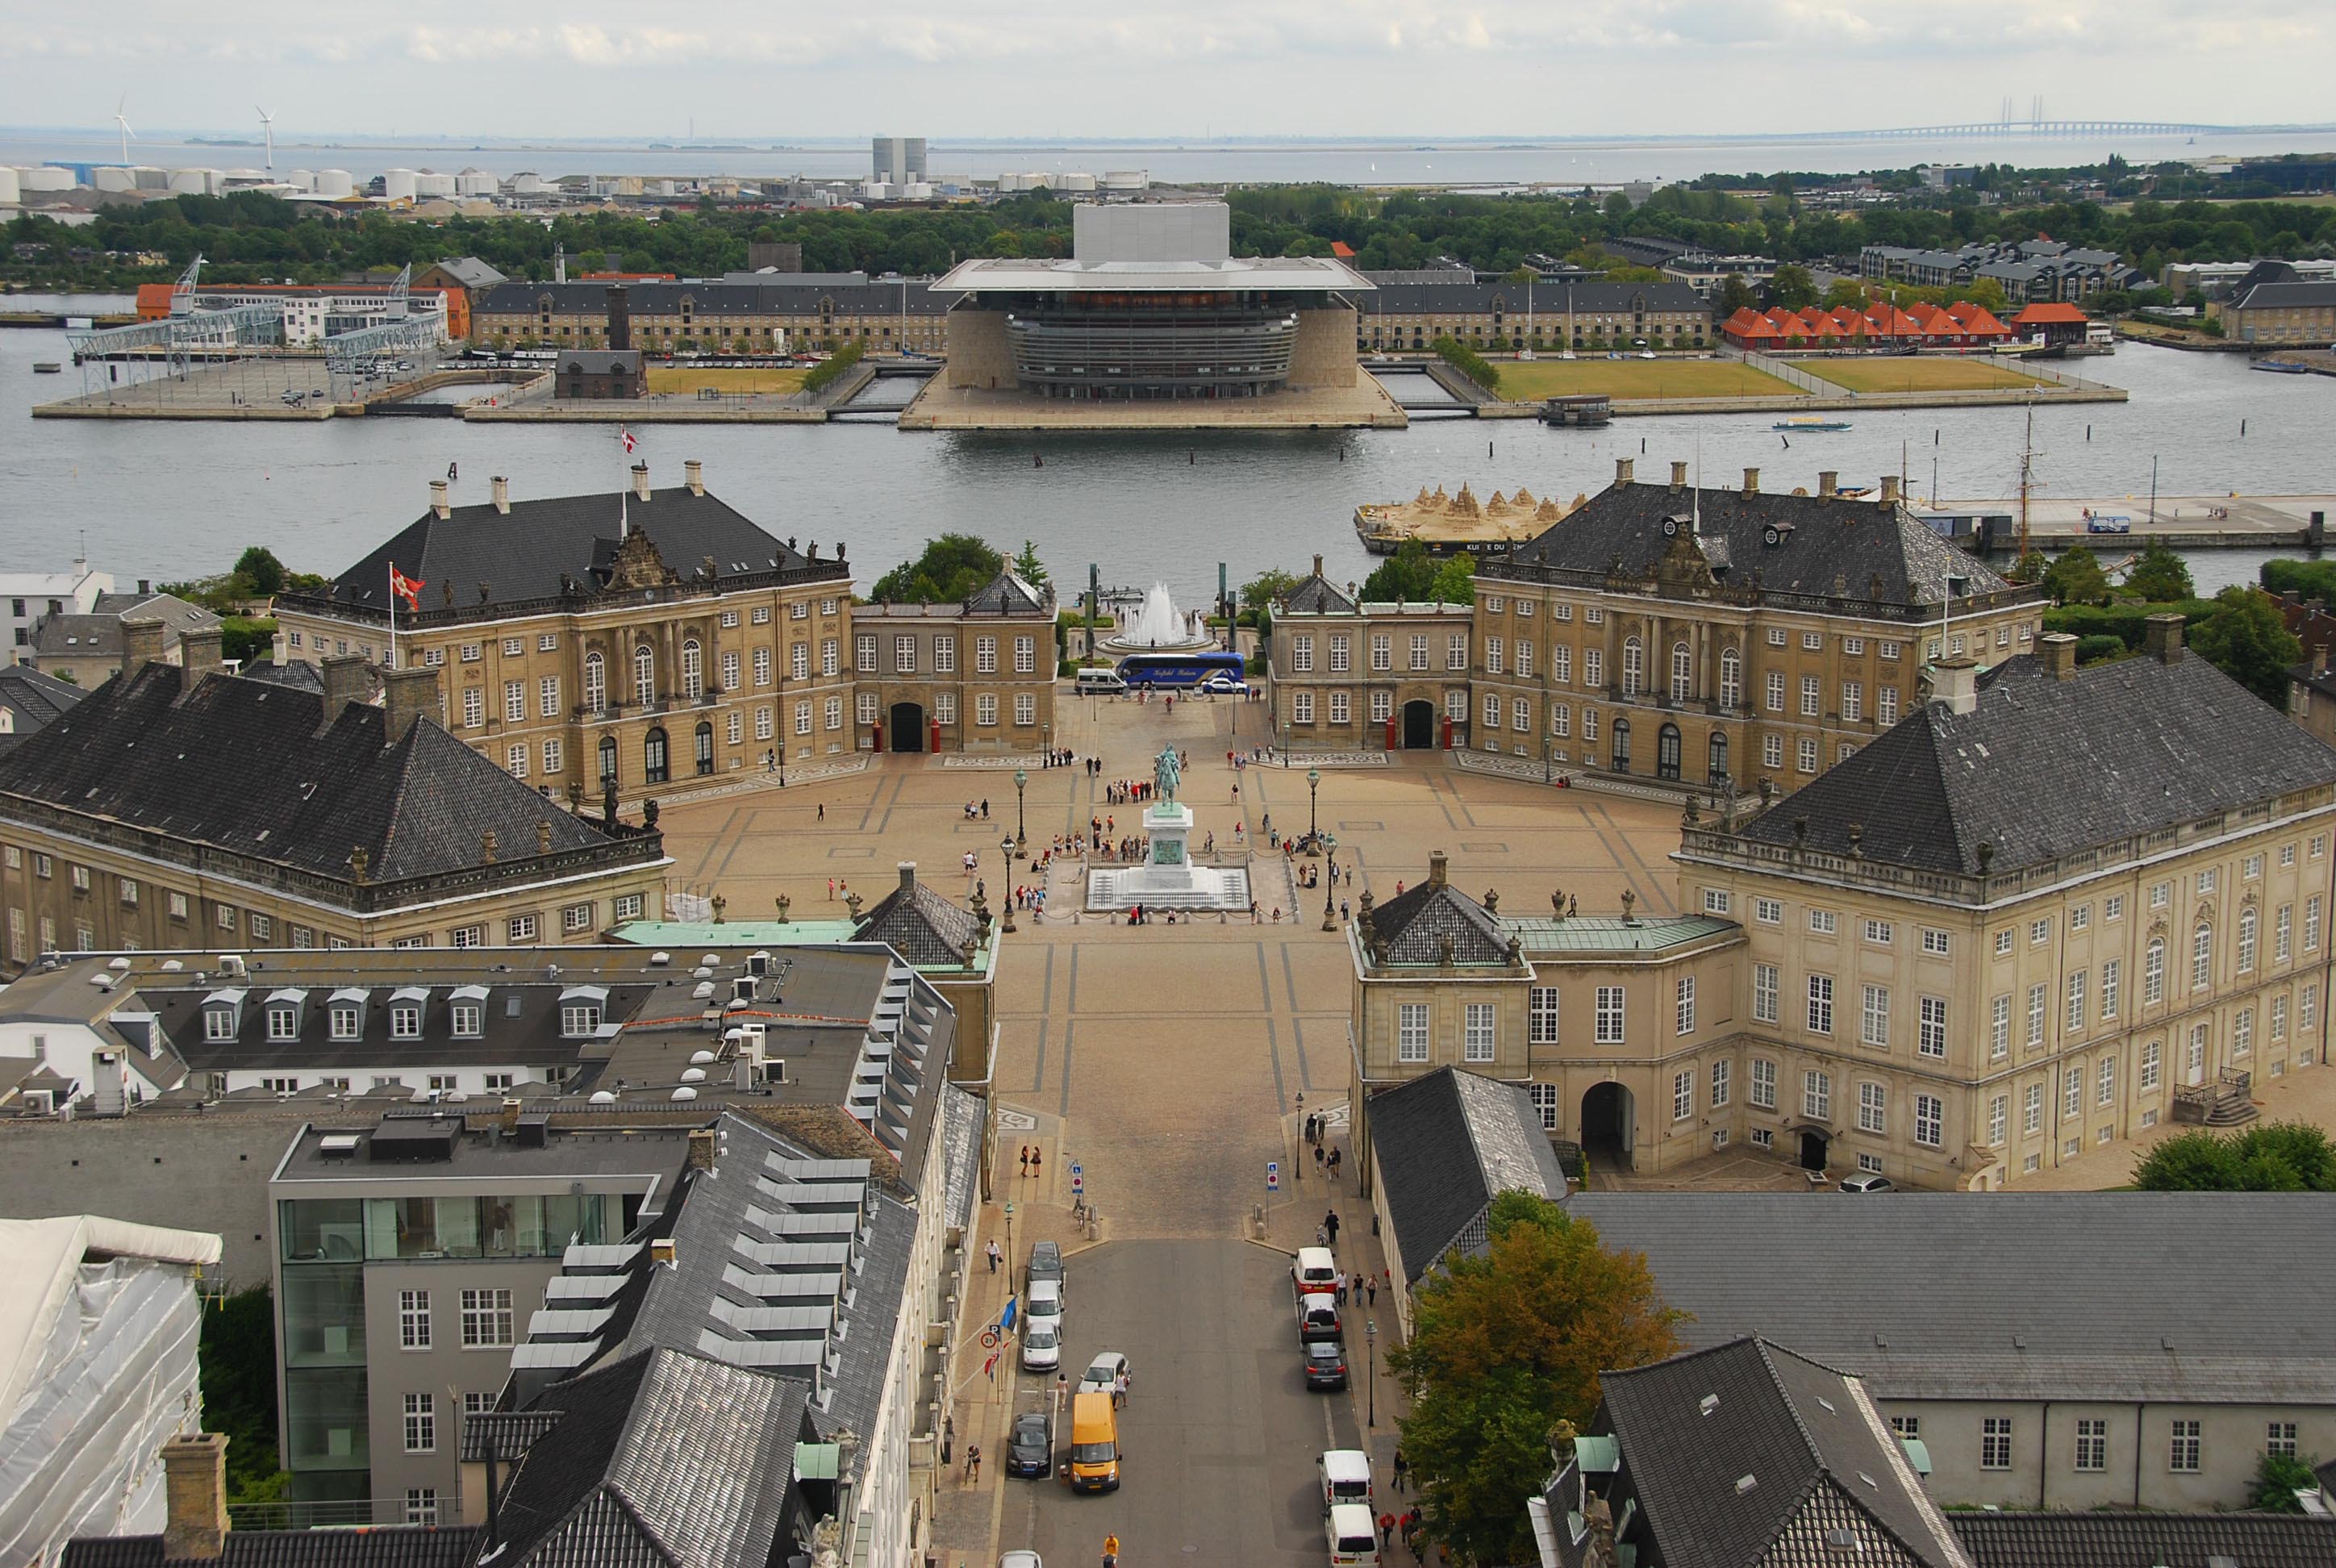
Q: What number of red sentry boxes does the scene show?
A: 4